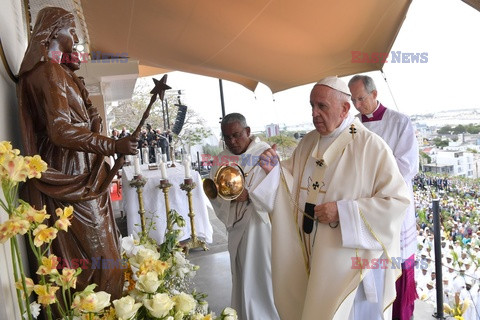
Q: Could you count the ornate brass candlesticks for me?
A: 3